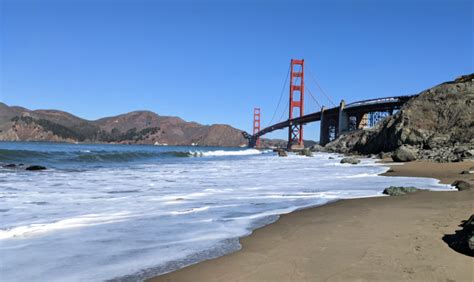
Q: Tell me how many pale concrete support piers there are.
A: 2